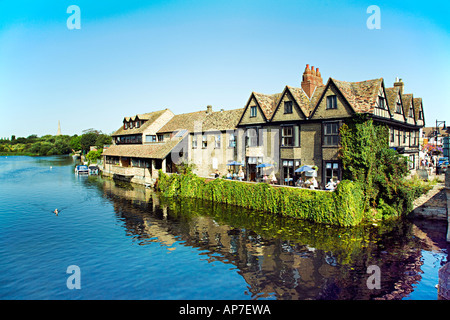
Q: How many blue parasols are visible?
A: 3